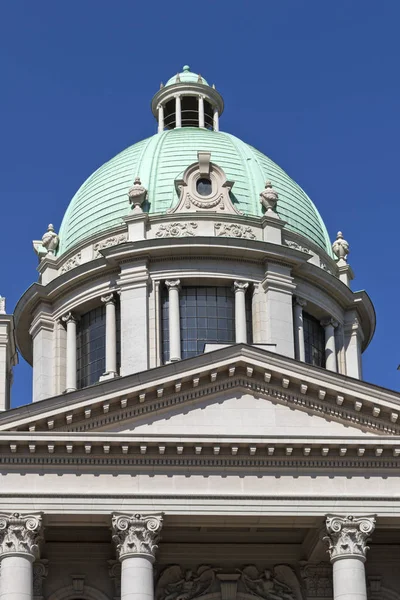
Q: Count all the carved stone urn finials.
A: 4